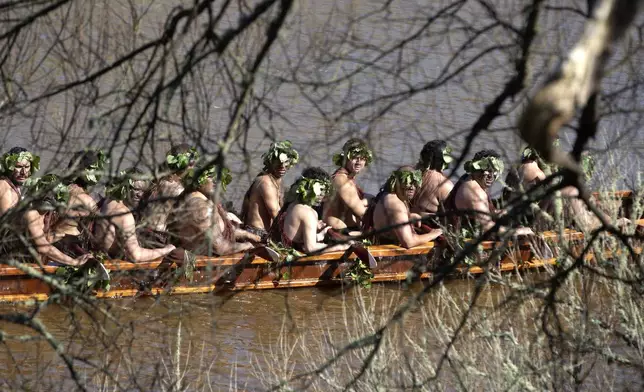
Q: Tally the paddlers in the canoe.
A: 14